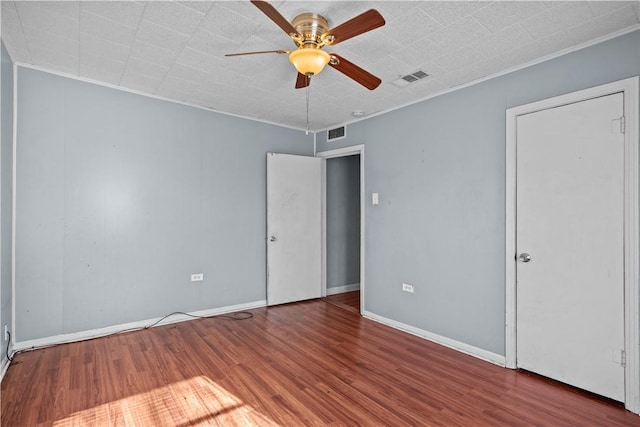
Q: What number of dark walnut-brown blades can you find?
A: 5